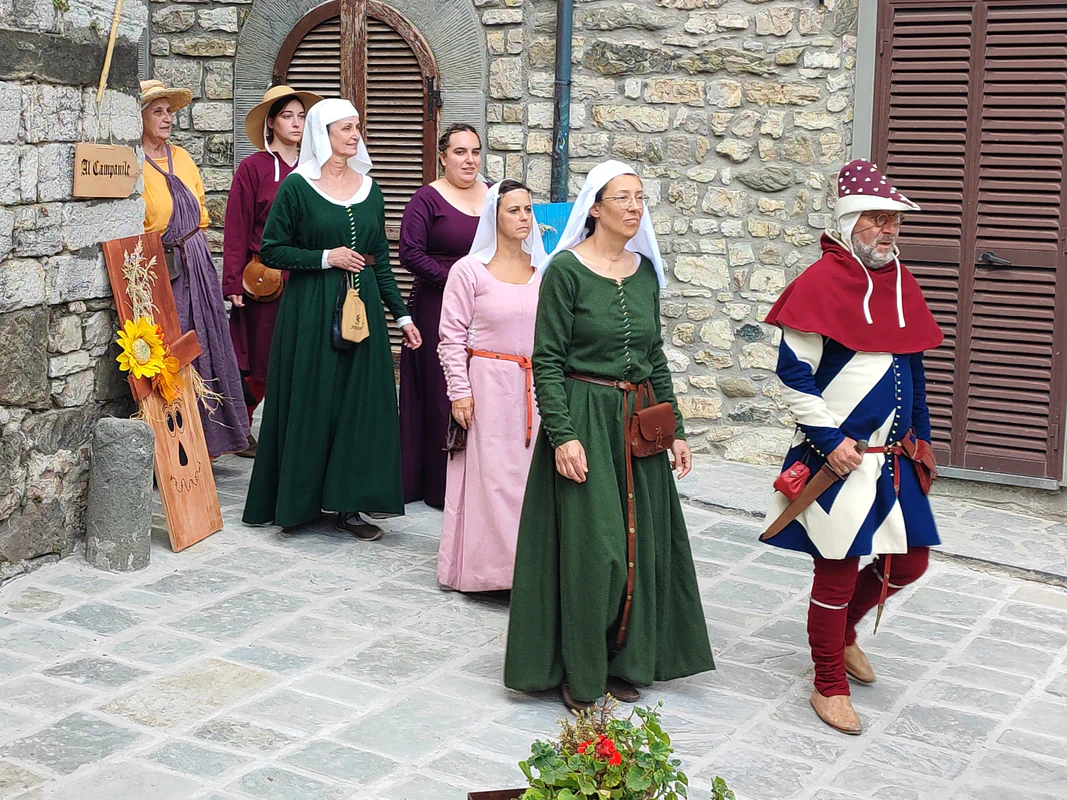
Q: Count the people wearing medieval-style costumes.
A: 7